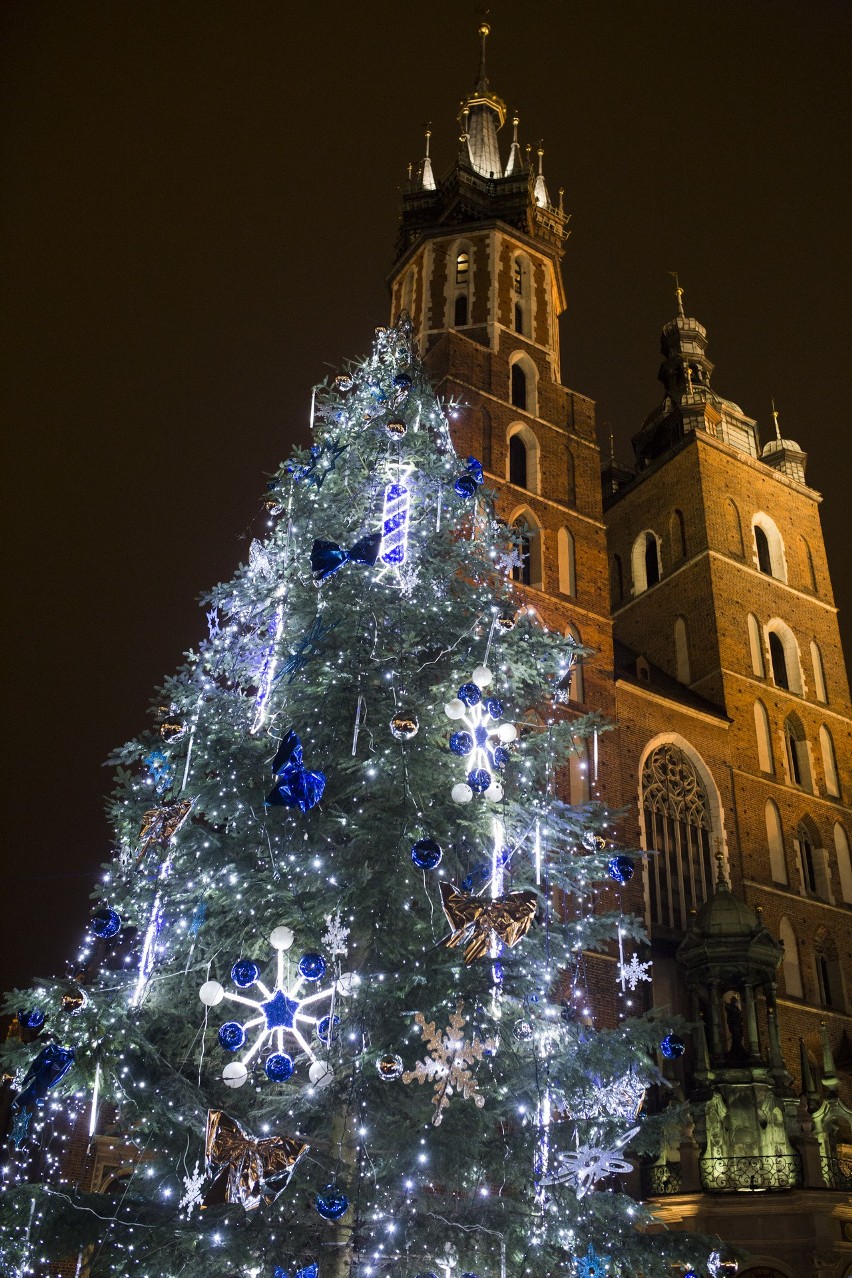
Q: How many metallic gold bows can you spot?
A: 3